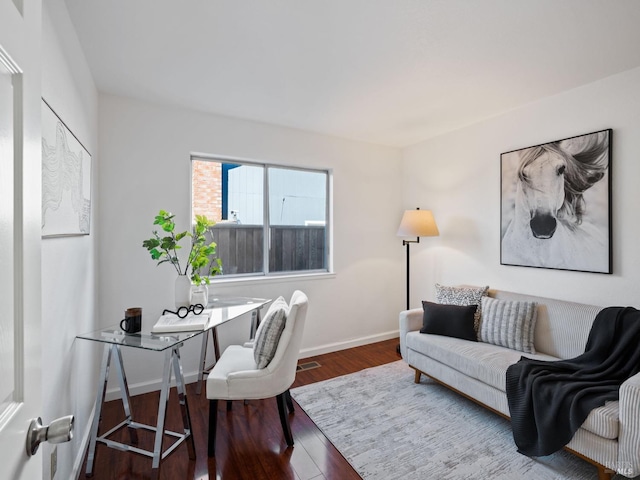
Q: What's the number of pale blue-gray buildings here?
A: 1